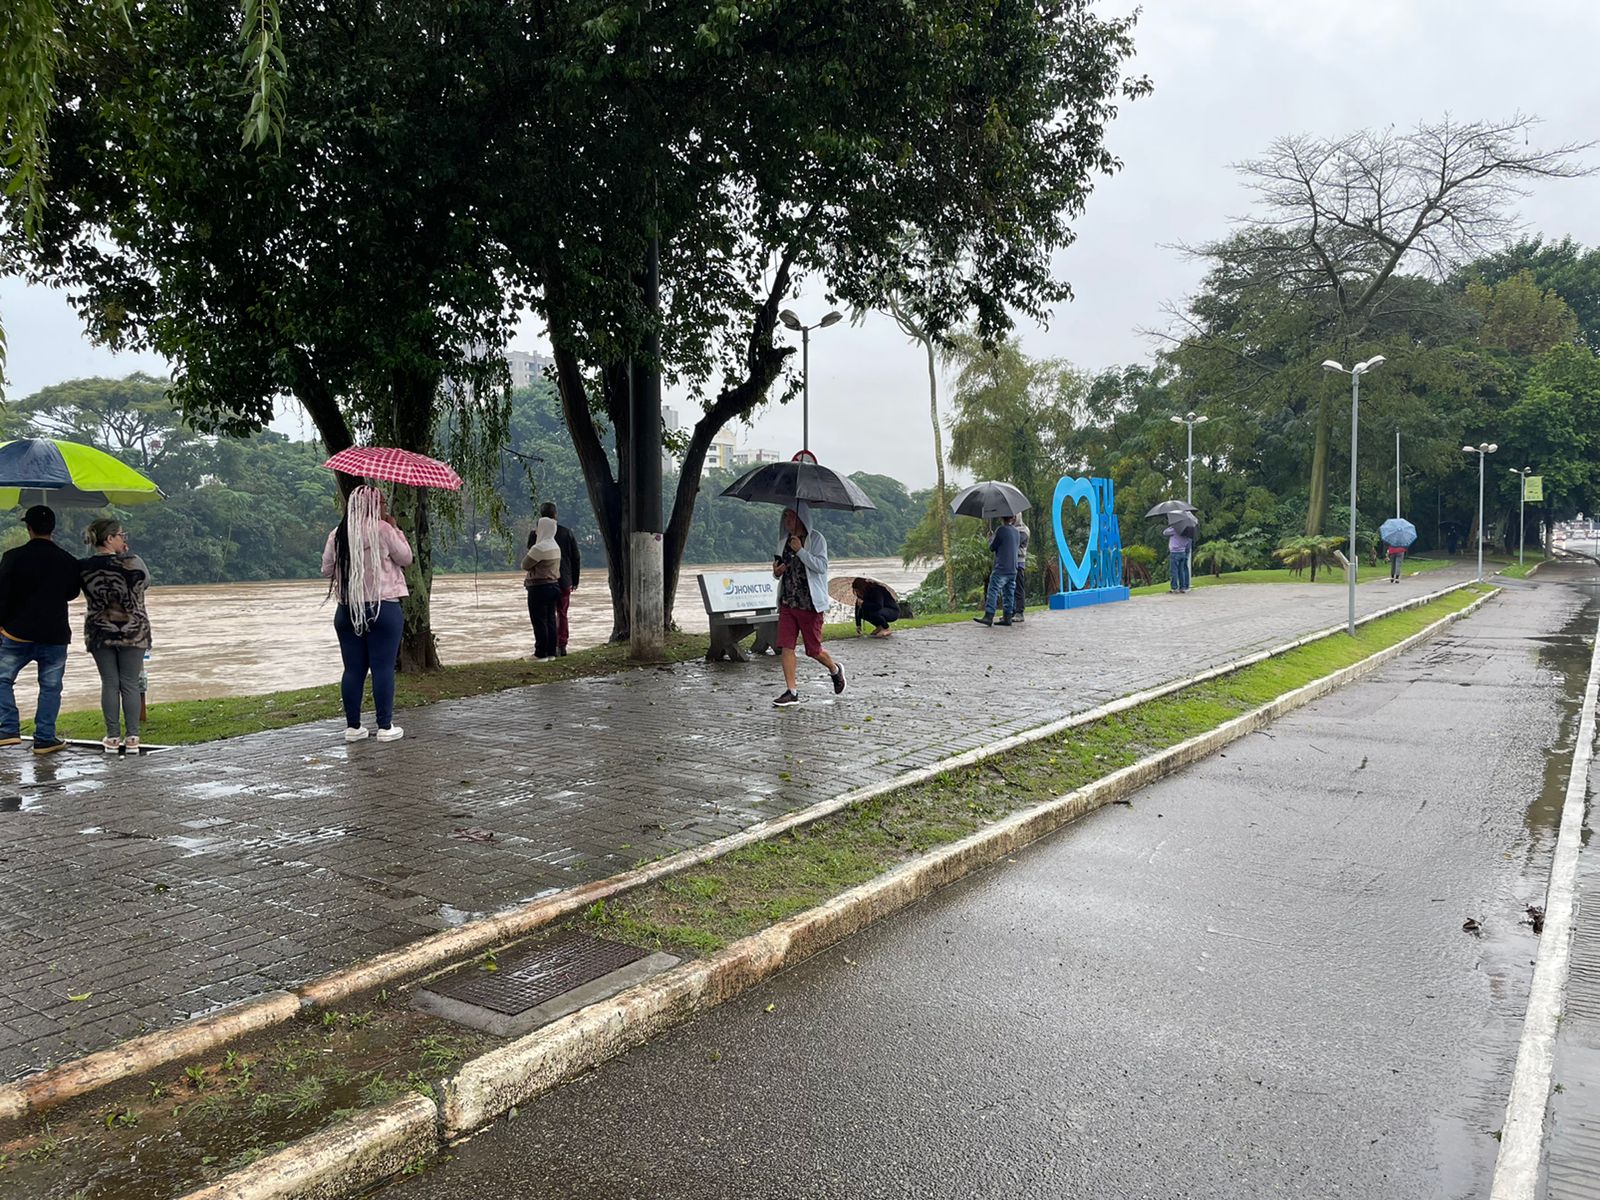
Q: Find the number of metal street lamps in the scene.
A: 5